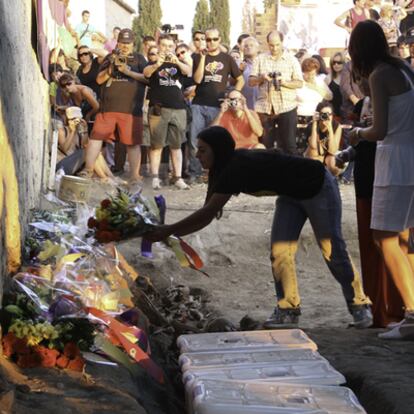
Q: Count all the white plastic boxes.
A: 4